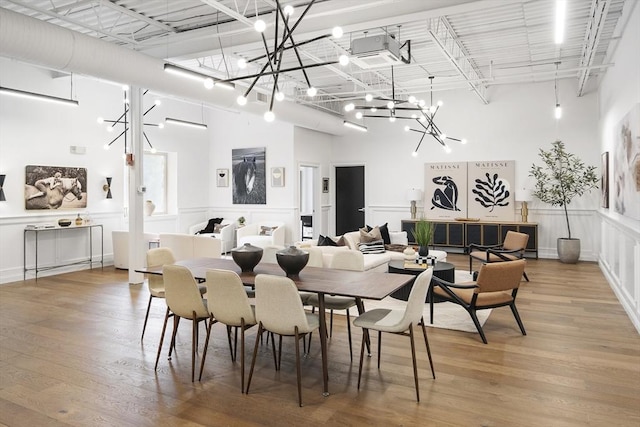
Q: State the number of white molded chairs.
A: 8